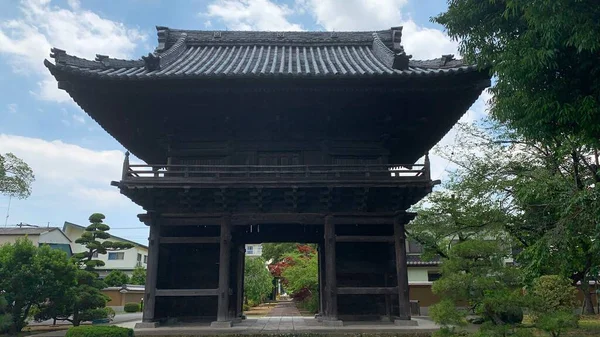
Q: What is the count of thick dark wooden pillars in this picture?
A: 4